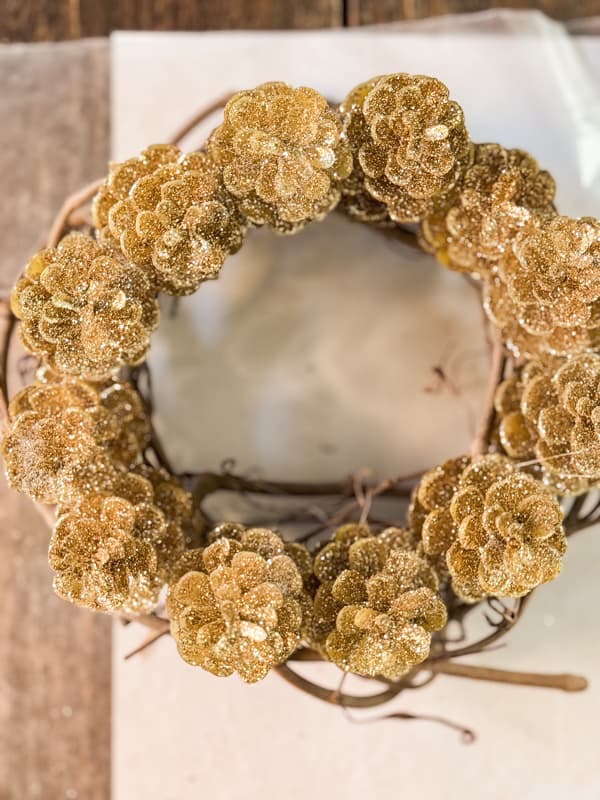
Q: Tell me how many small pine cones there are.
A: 12